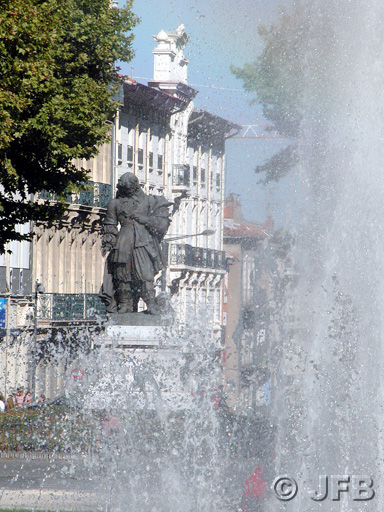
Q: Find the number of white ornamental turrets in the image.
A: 1